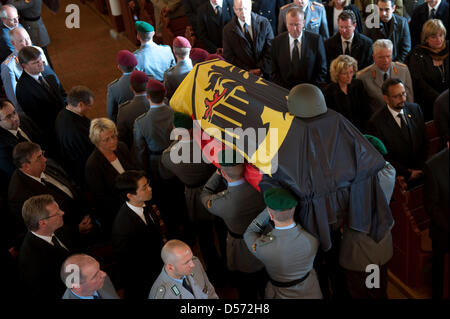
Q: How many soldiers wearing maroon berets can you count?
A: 6